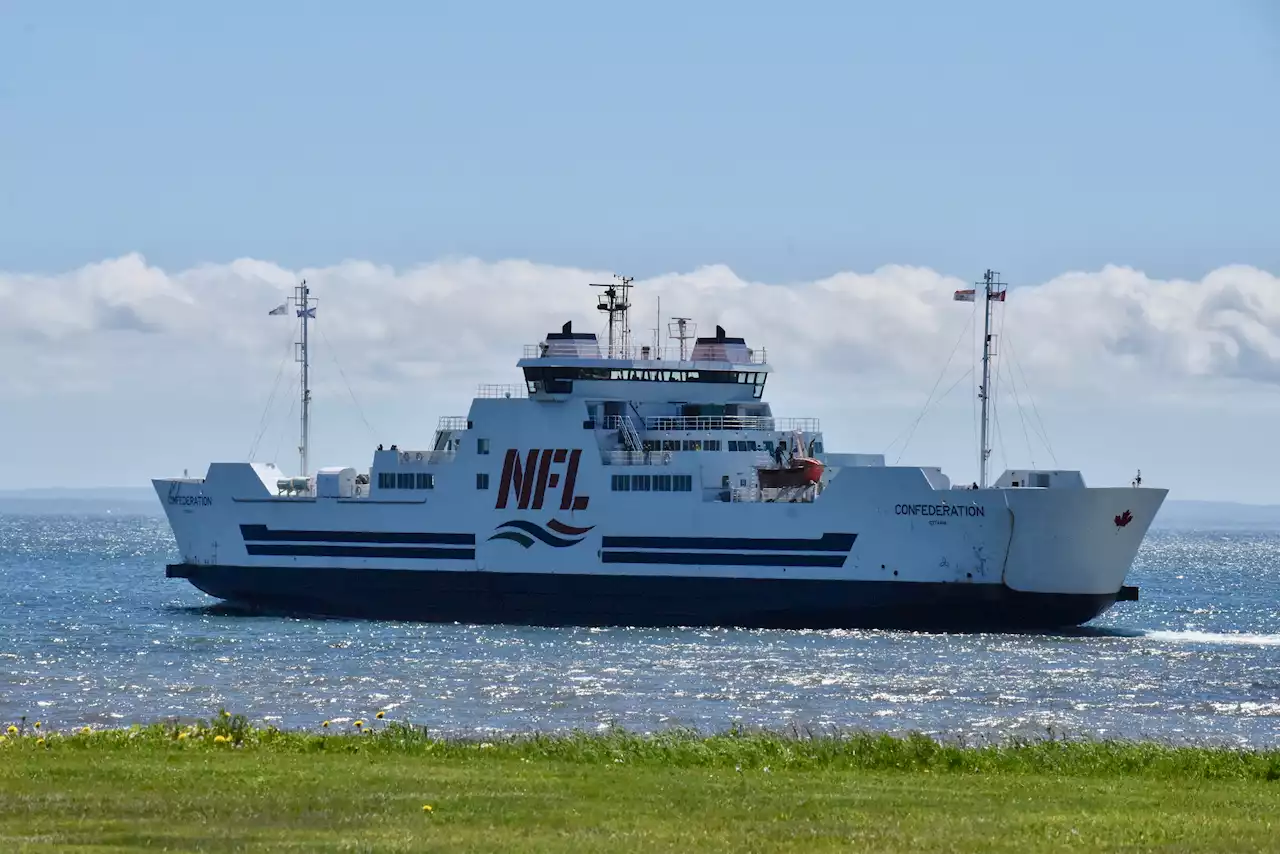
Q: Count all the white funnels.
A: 2